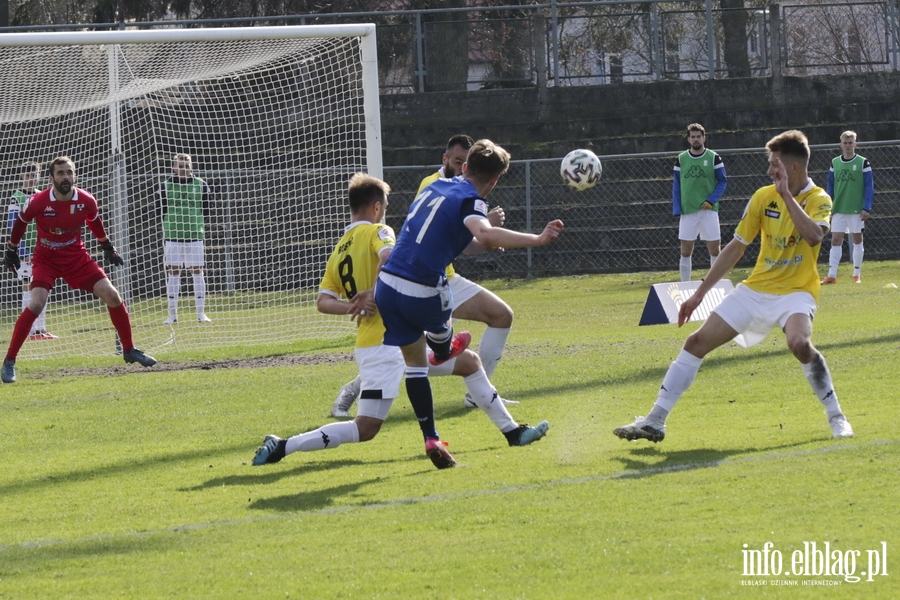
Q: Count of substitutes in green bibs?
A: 4